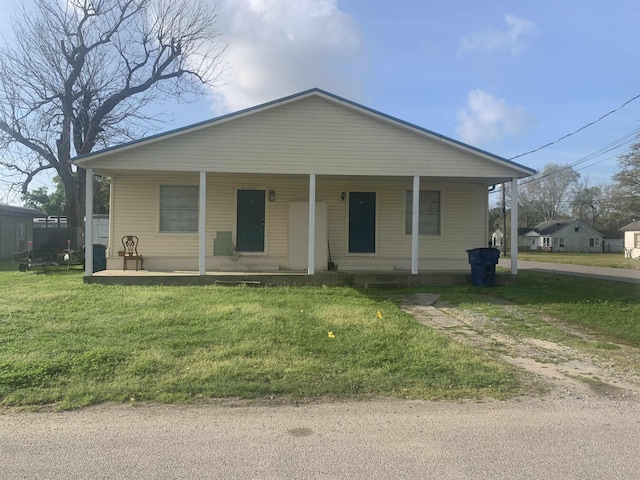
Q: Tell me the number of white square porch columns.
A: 5